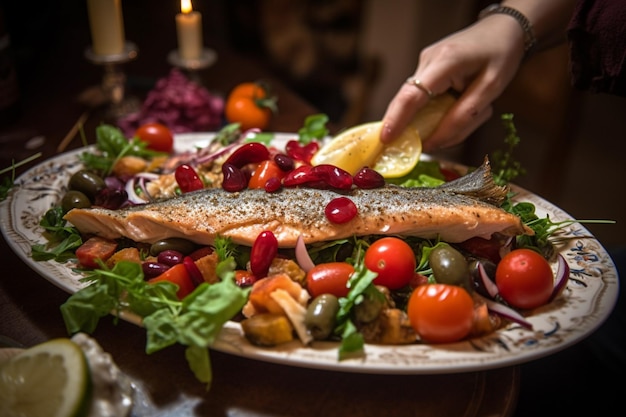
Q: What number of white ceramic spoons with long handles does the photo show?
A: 0